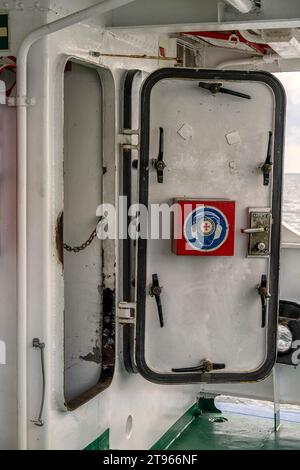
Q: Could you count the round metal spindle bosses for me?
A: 6